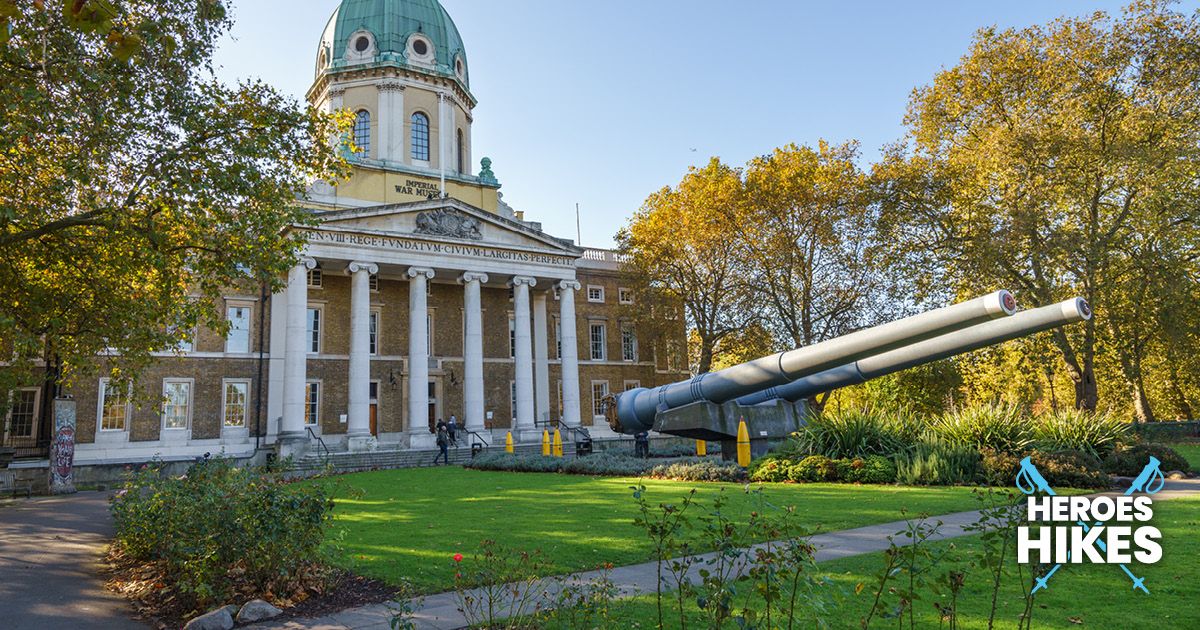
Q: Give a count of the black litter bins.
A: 2